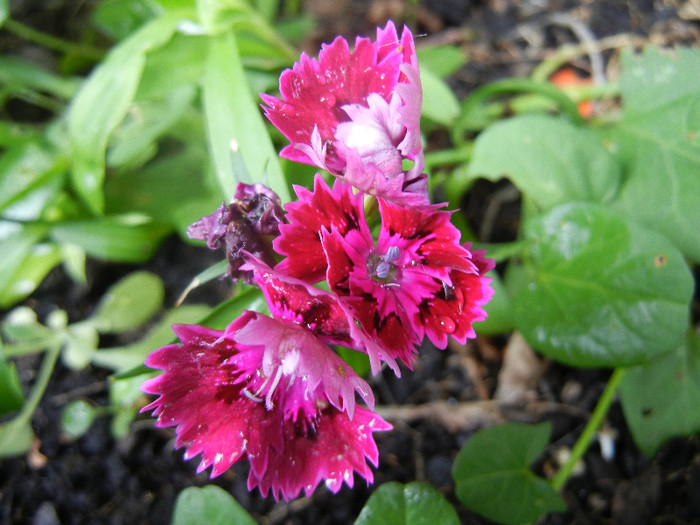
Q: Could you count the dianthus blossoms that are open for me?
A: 3